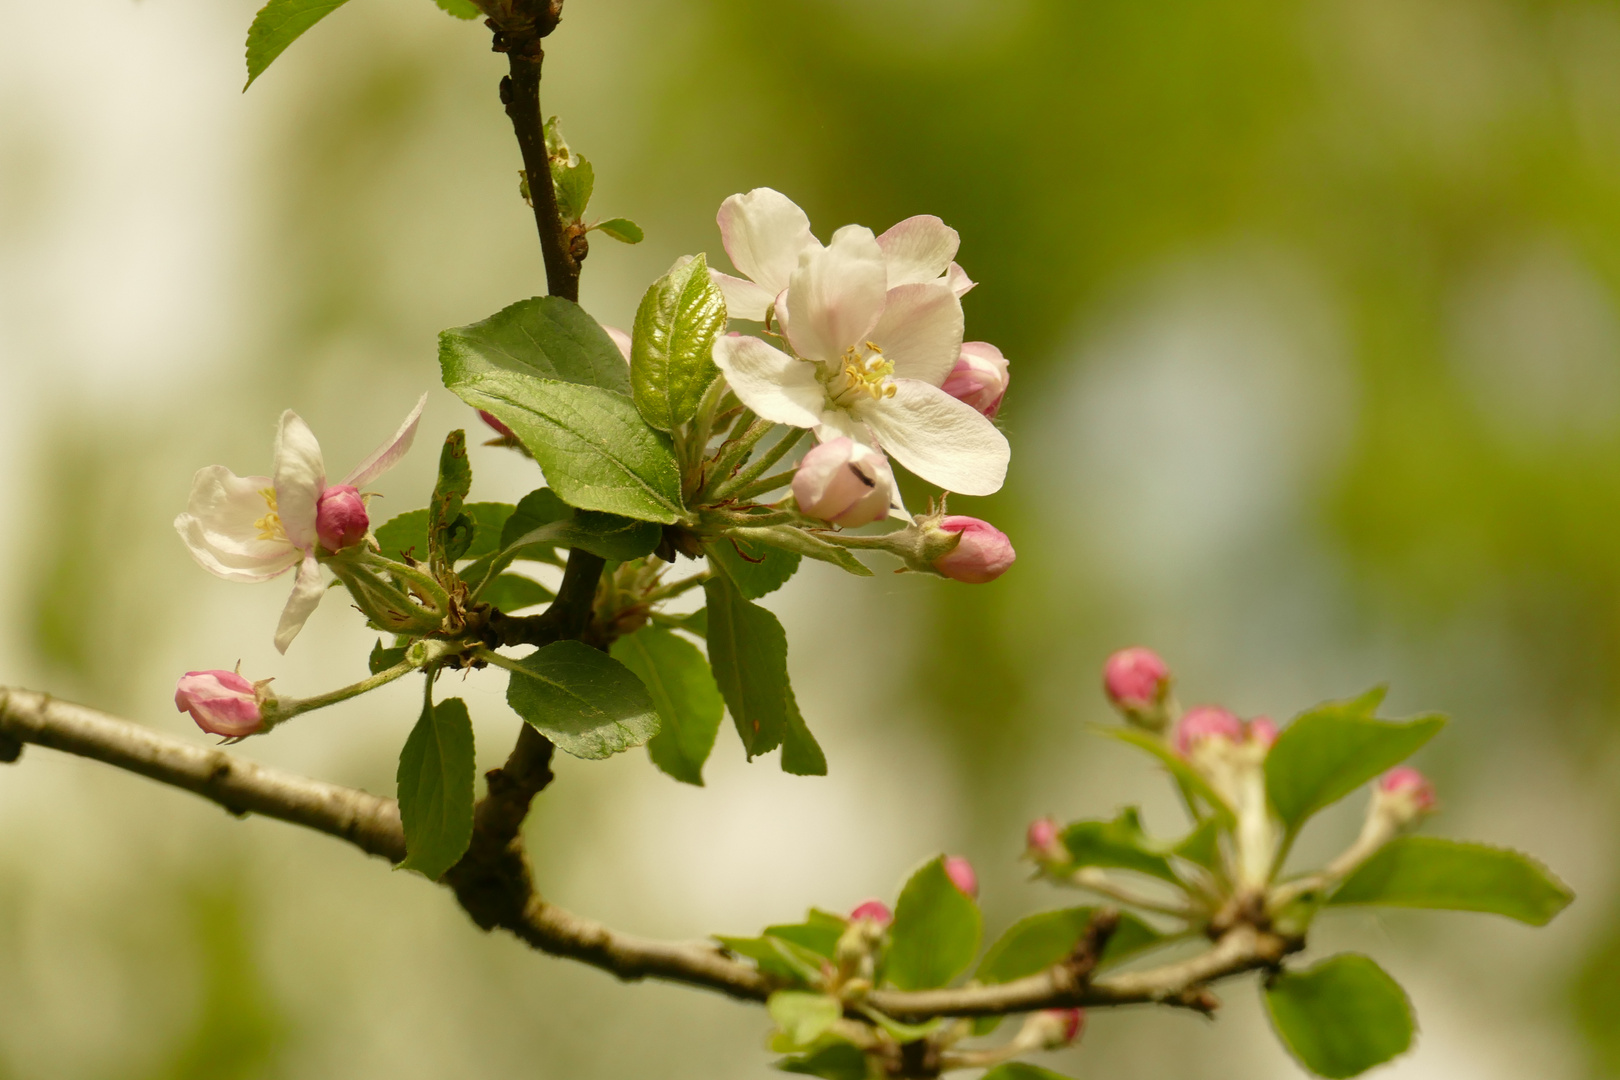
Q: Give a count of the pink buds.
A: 14